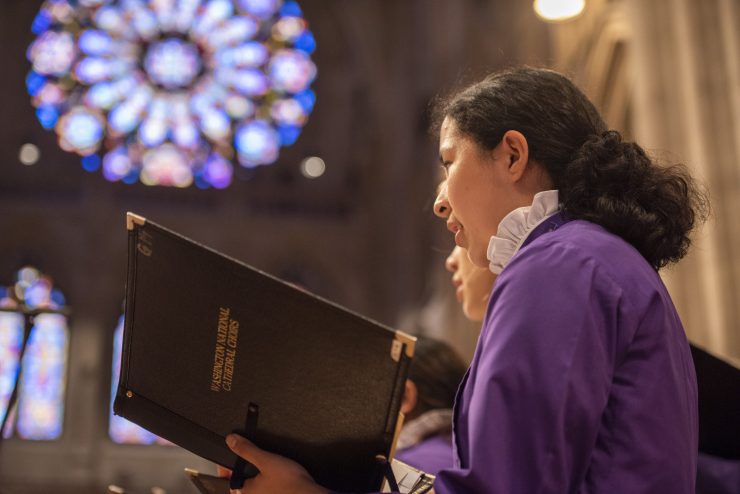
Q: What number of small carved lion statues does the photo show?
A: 0